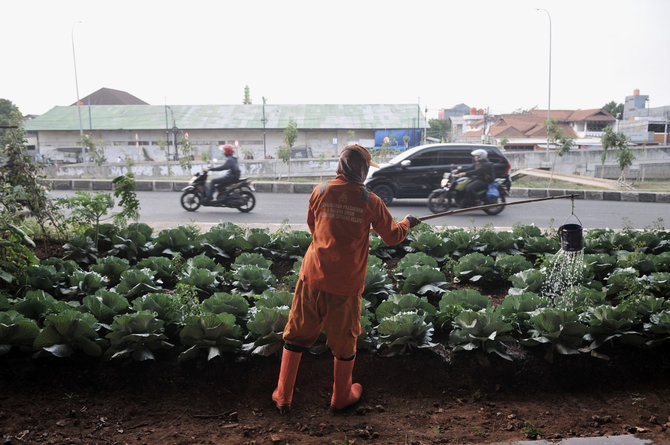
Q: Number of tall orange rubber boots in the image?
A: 2